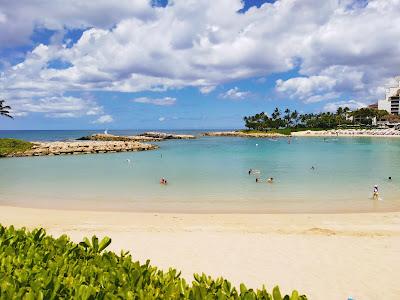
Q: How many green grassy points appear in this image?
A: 2